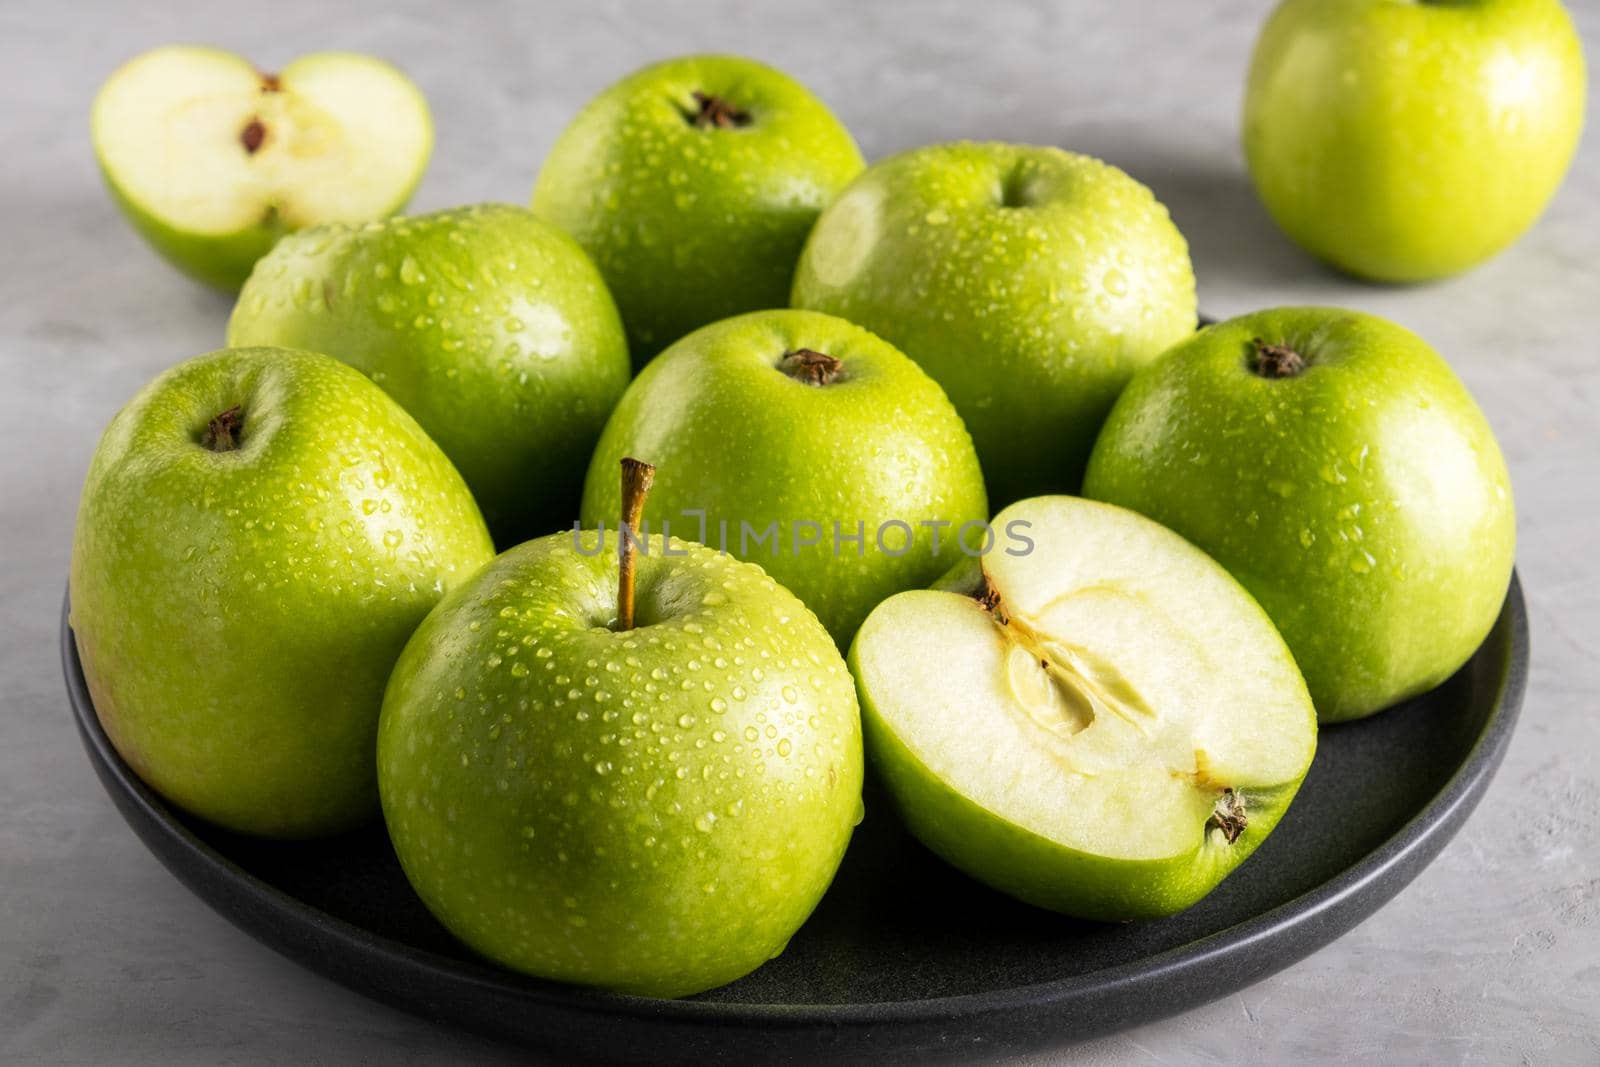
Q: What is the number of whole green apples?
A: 8